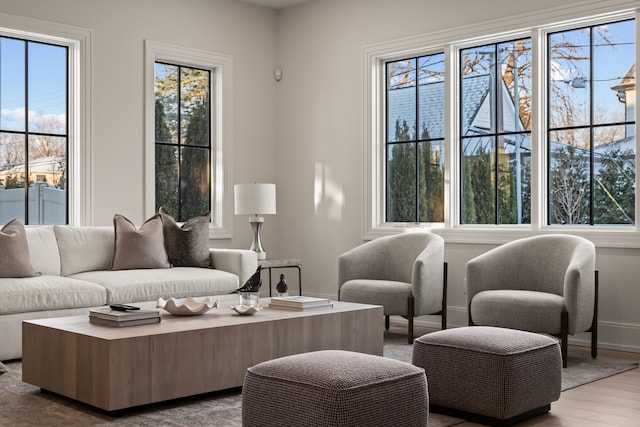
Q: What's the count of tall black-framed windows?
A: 5